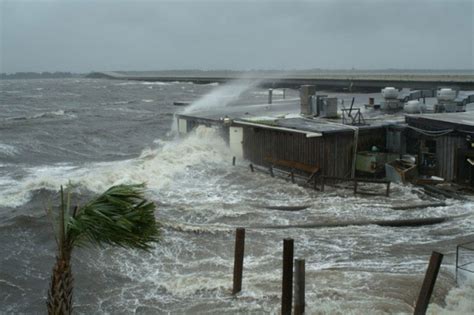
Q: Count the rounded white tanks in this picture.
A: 3